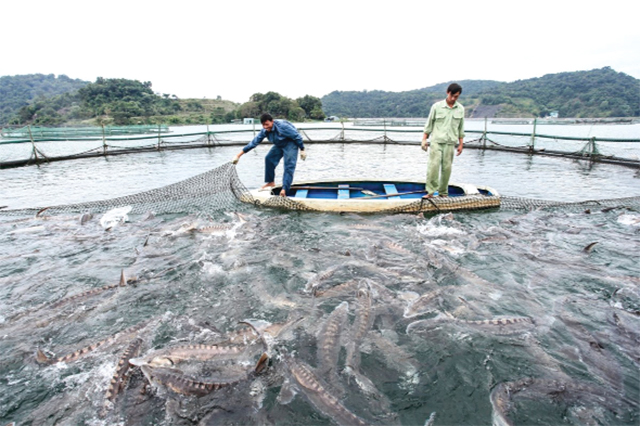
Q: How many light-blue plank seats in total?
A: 3